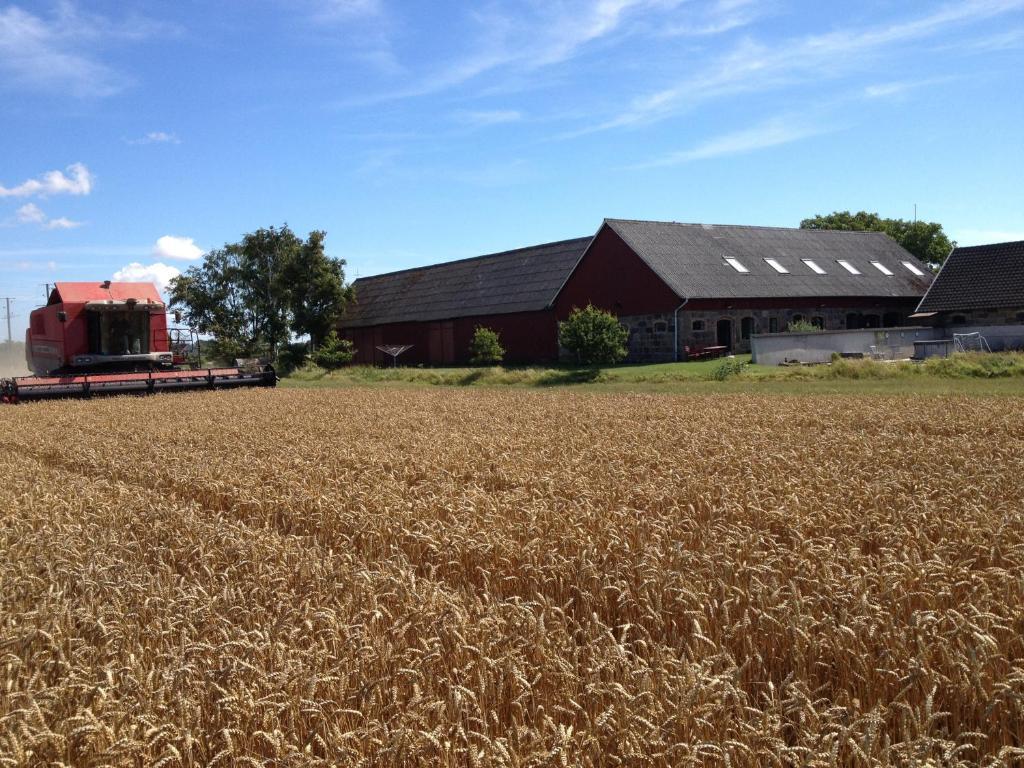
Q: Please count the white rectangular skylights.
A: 6